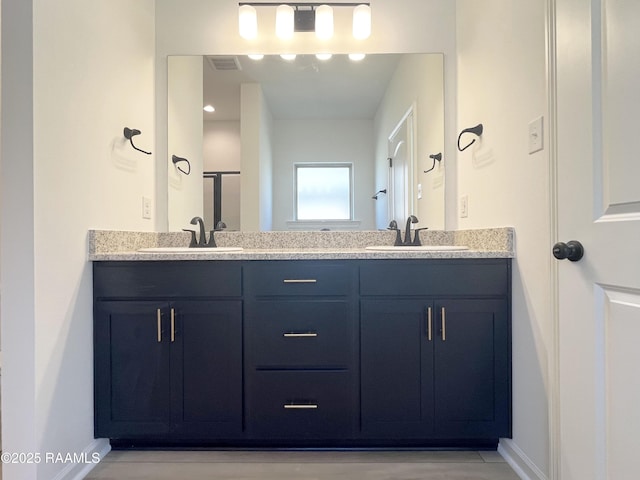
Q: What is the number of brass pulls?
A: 7